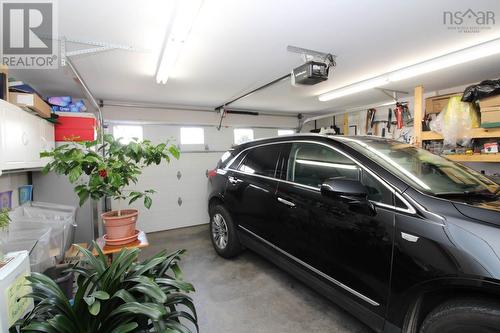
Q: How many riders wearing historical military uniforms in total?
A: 0